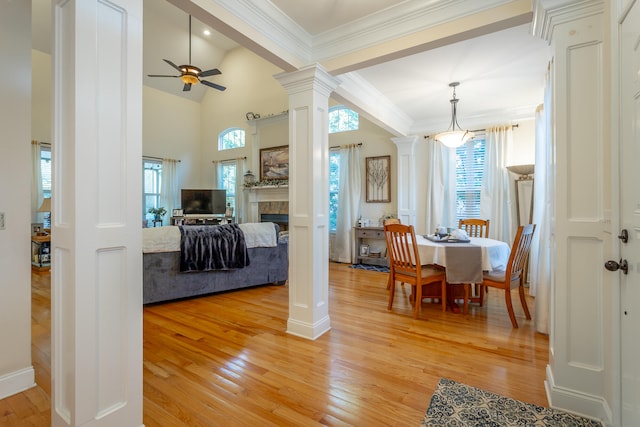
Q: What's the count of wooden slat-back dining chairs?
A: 4